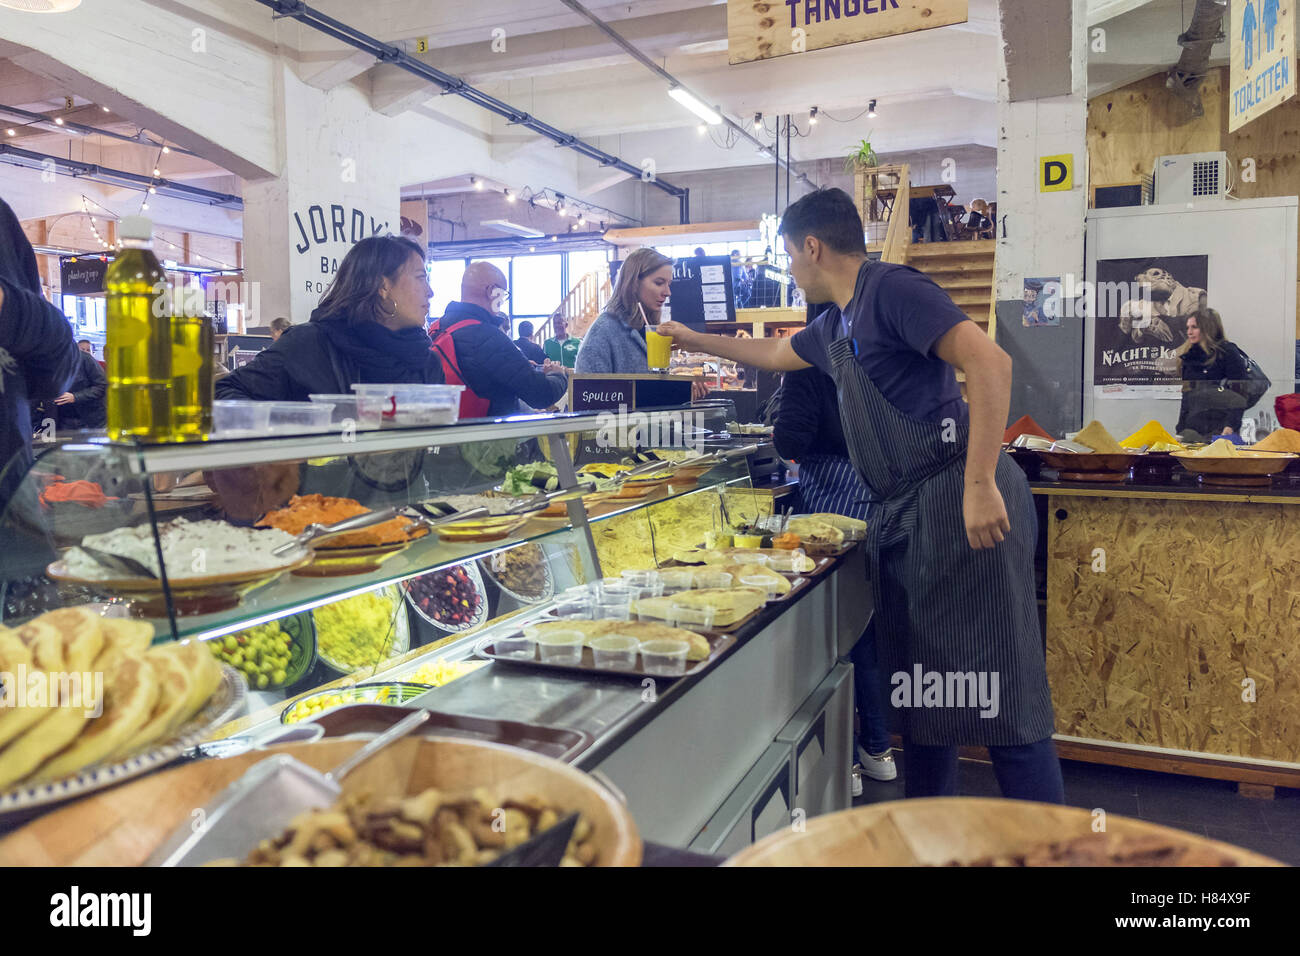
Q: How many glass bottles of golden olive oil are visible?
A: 2